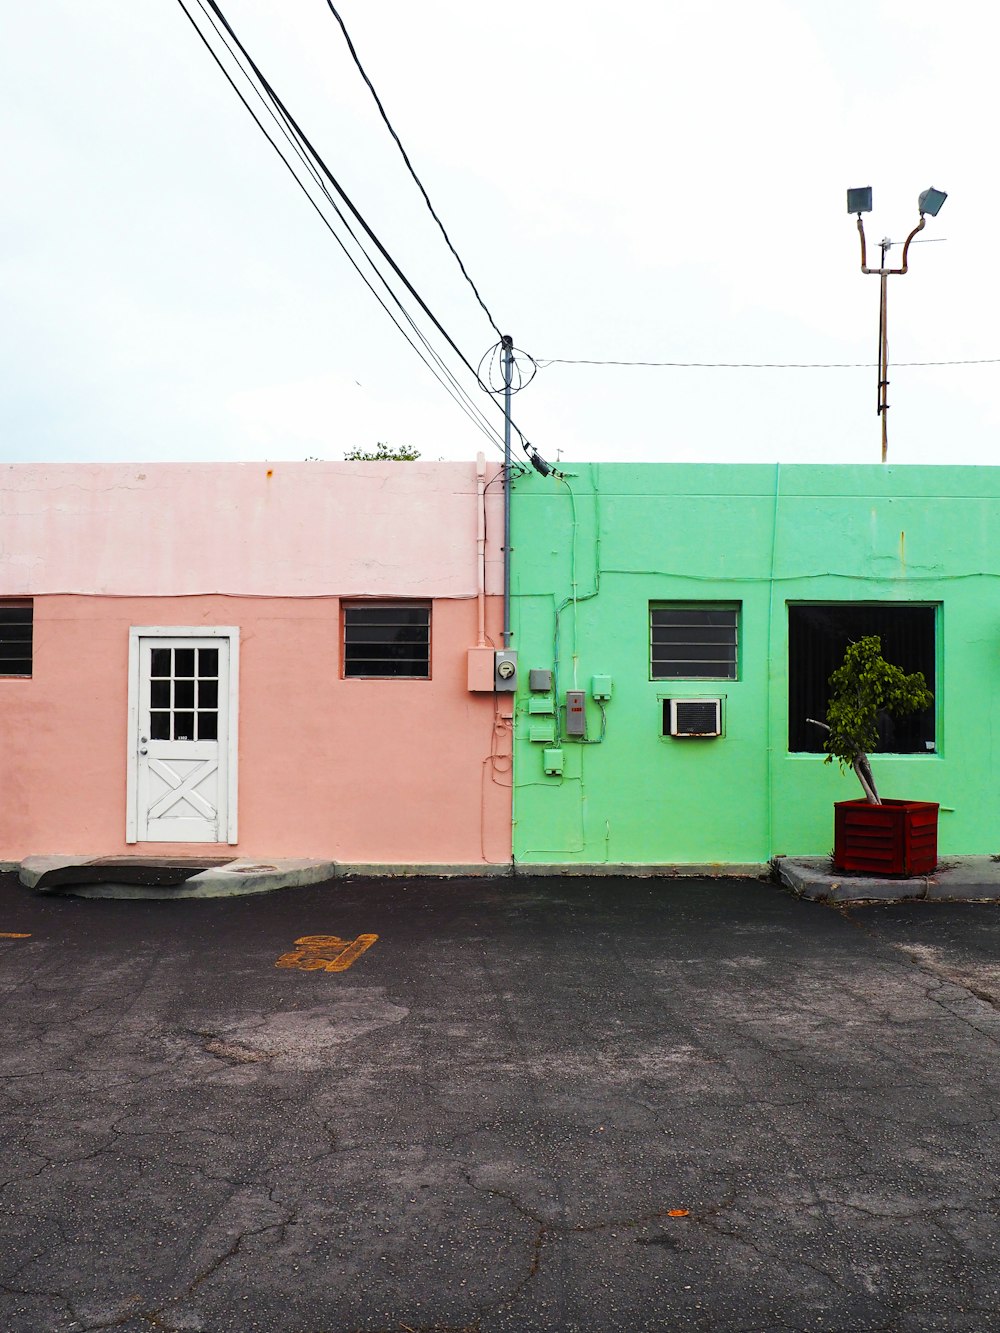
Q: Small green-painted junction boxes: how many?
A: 4